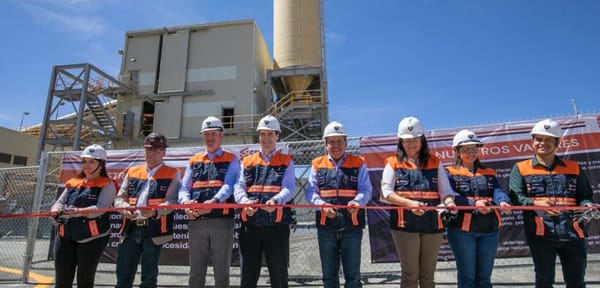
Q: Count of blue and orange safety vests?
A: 8